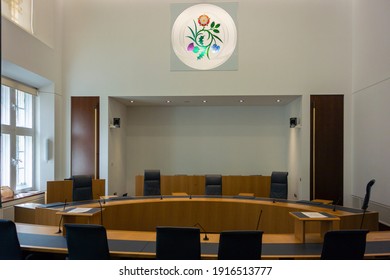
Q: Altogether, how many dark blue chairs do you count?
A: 10